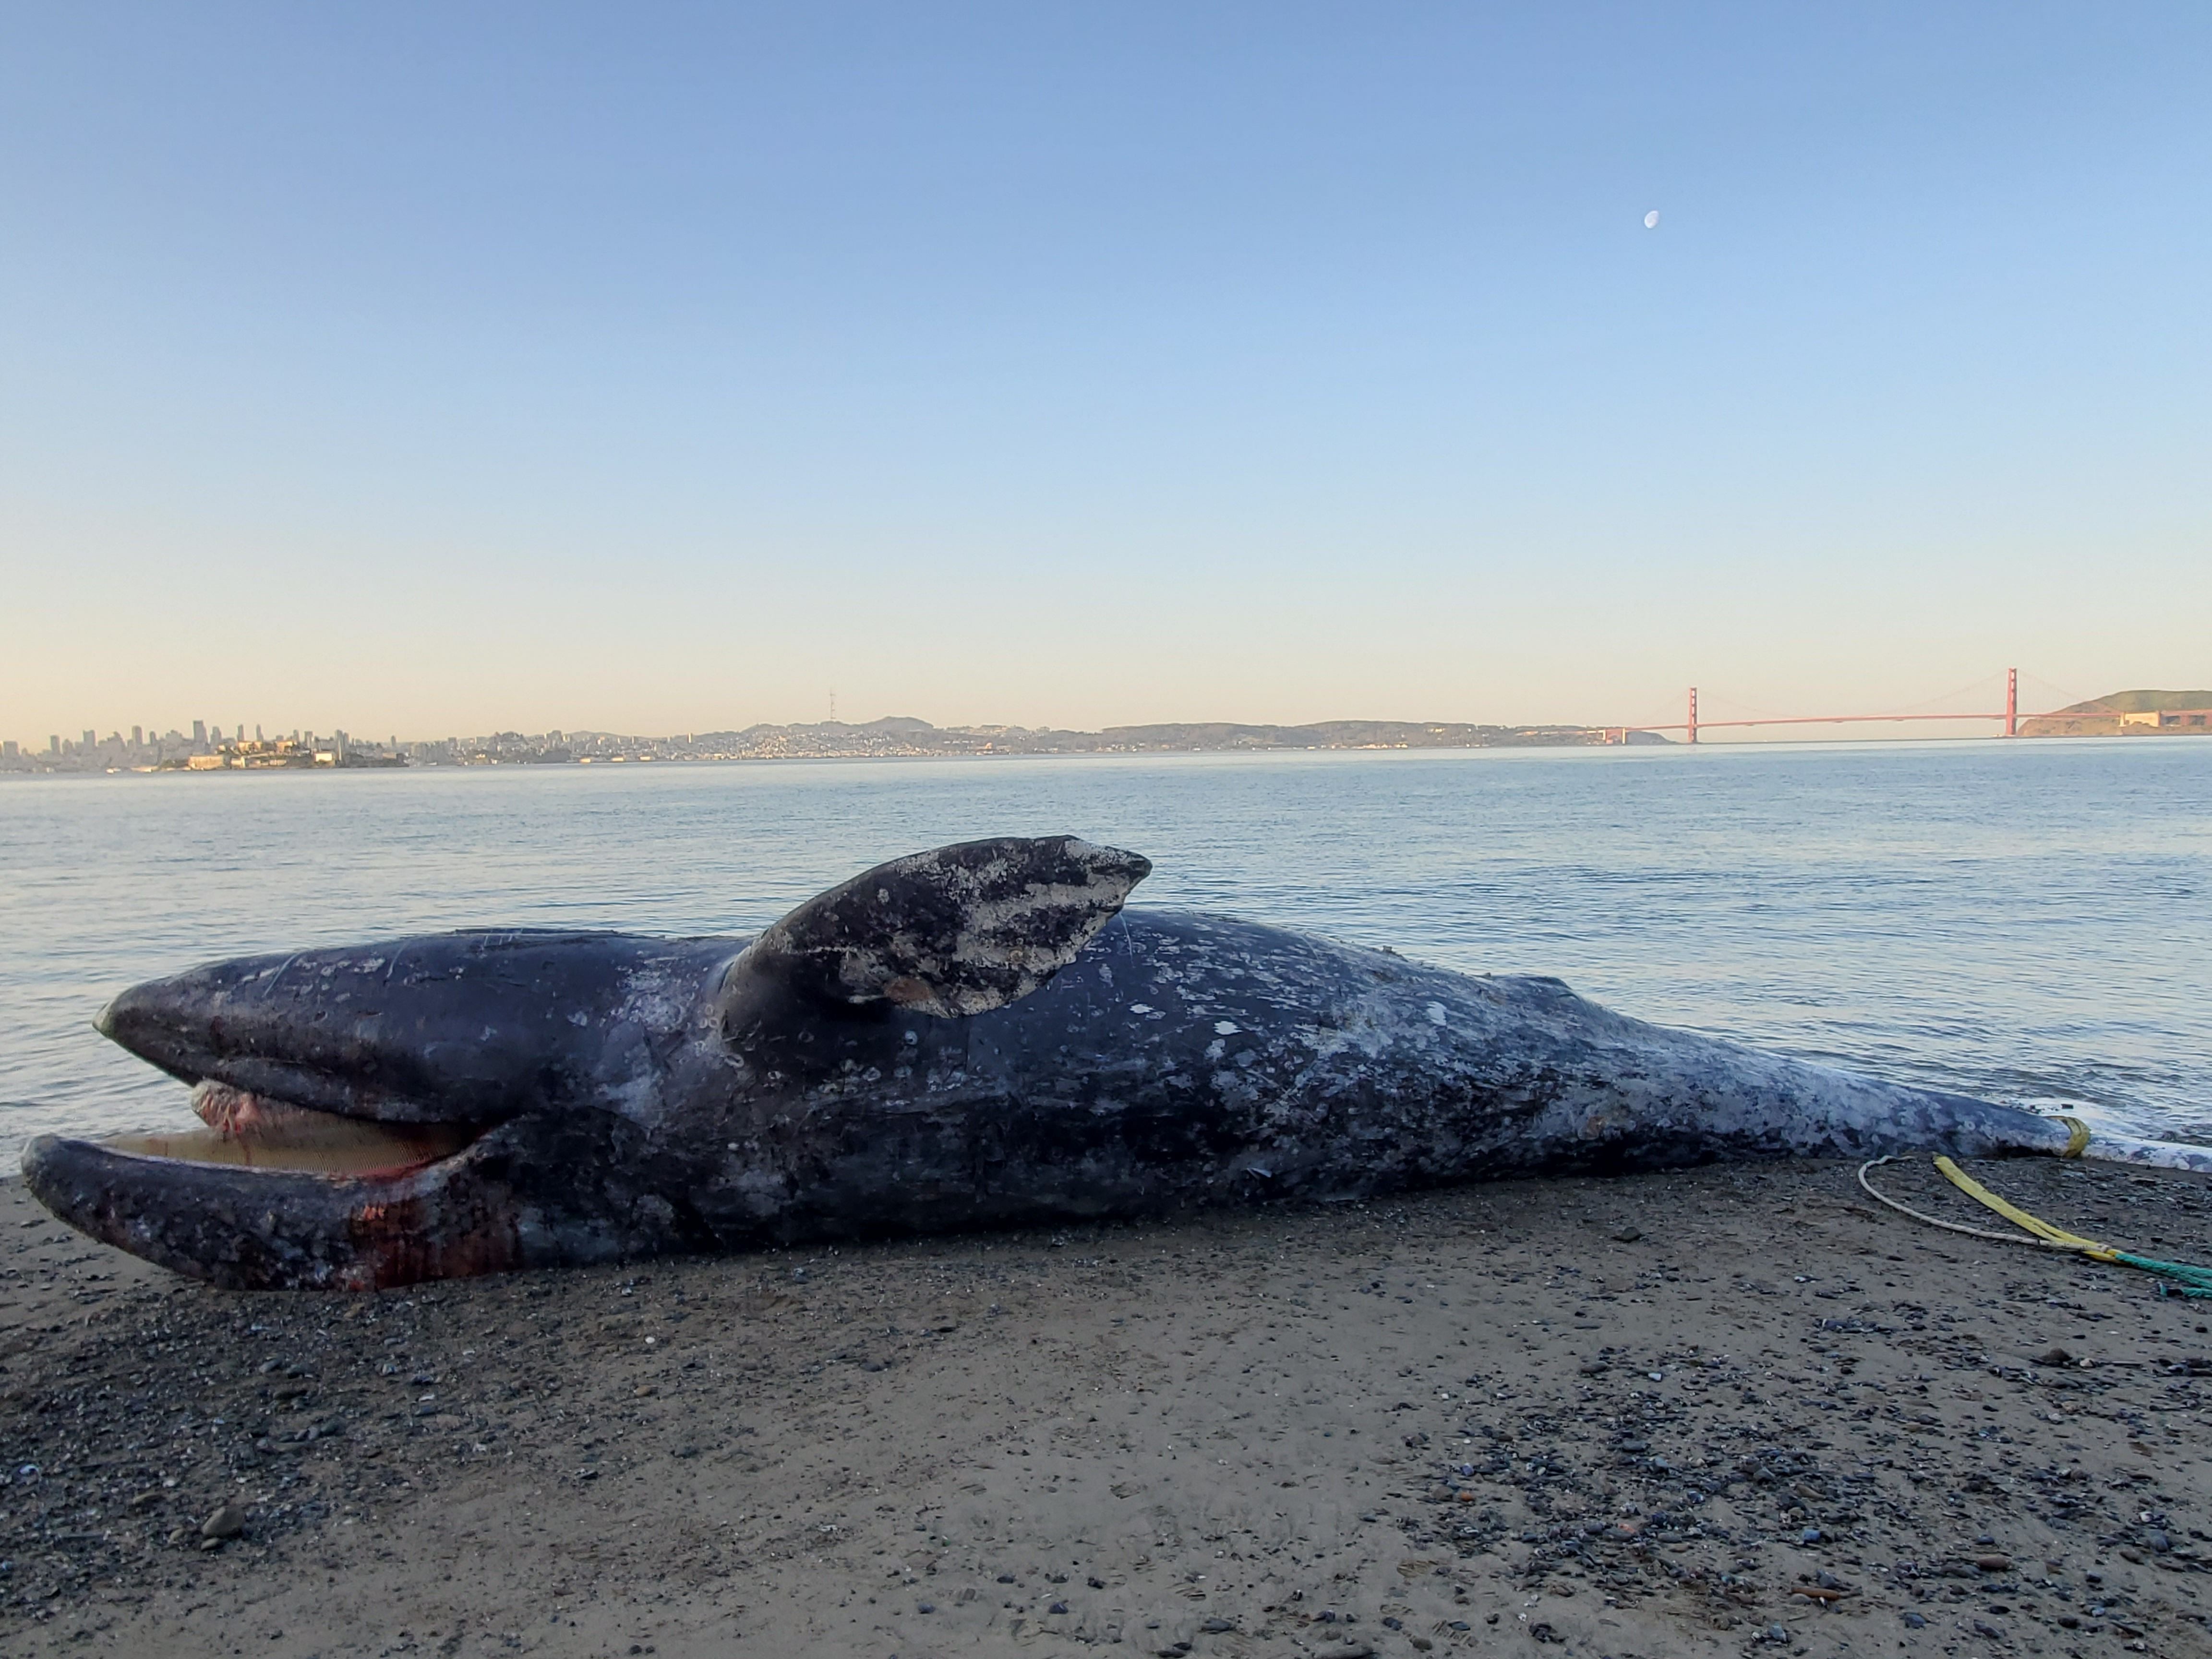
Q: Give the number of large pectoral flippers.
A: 1